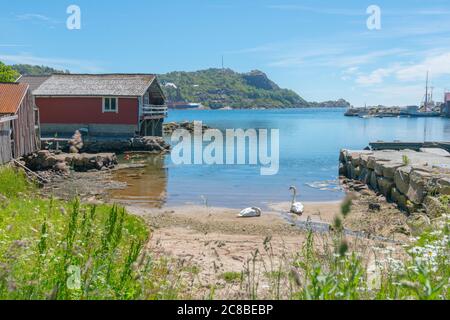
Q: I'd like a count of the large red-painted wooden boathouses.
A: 1